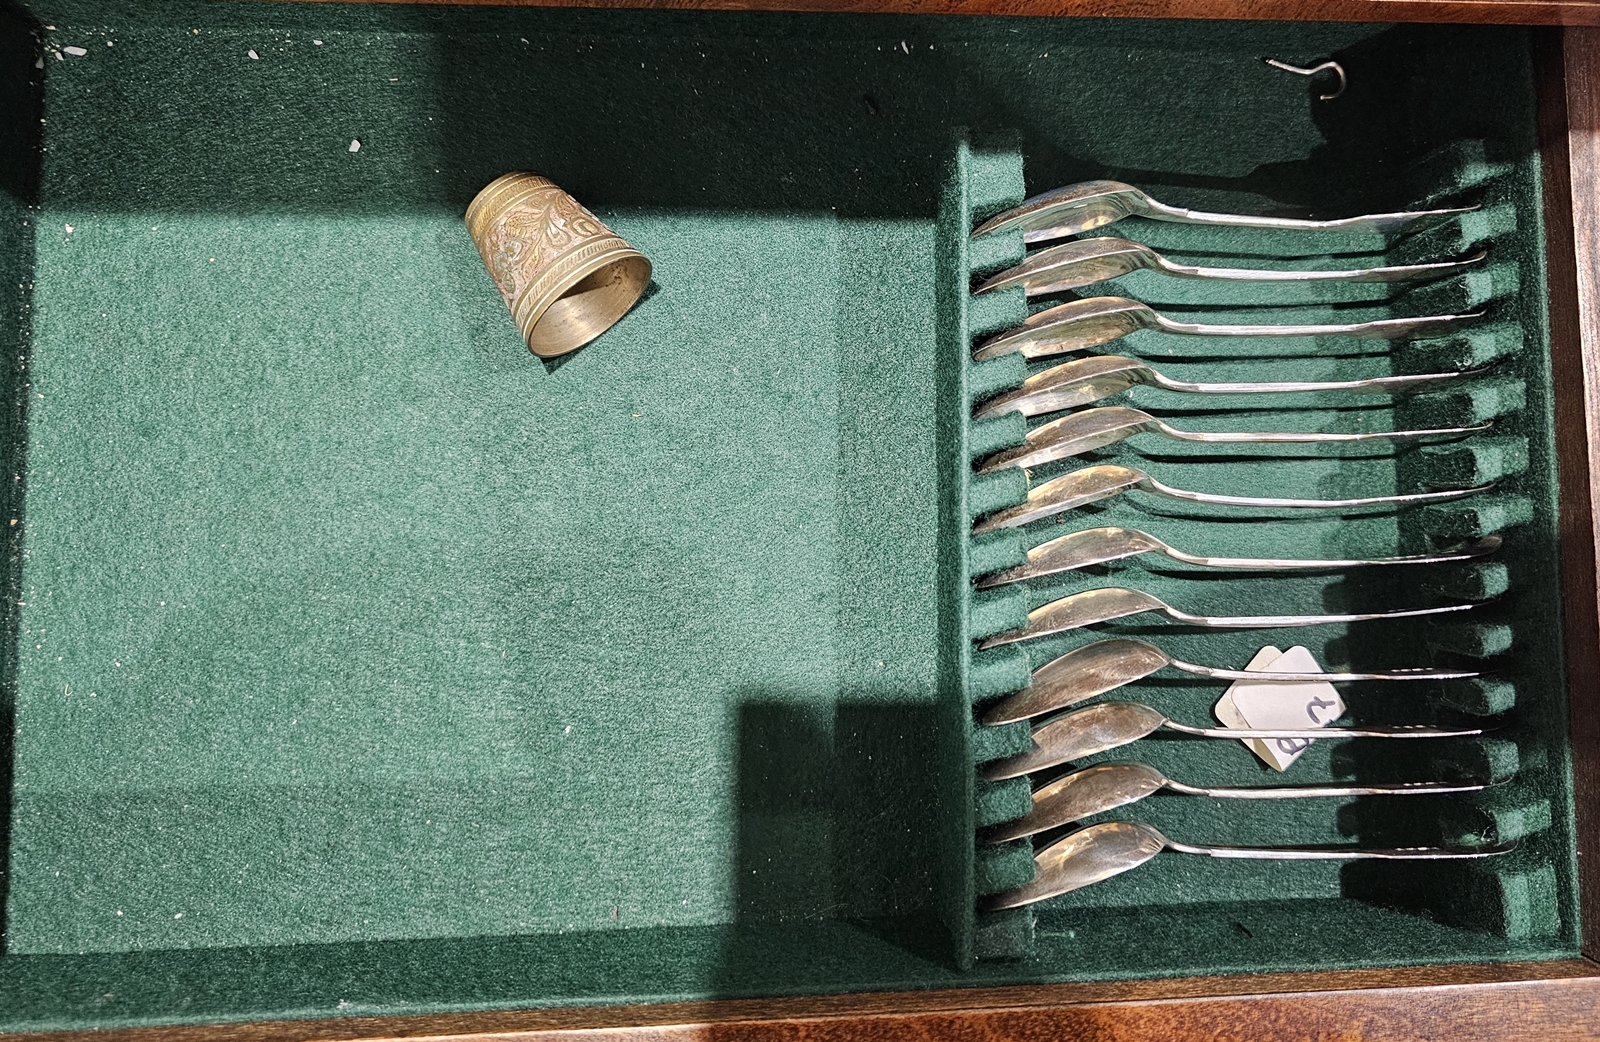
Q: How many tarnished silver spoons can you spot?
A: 12